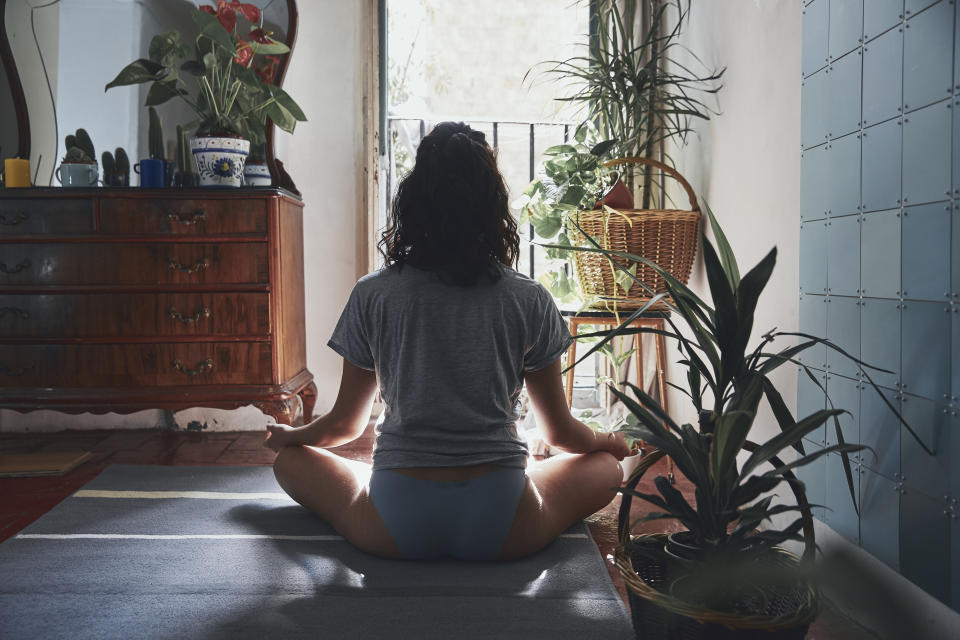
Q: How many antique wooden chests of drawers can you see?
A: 1